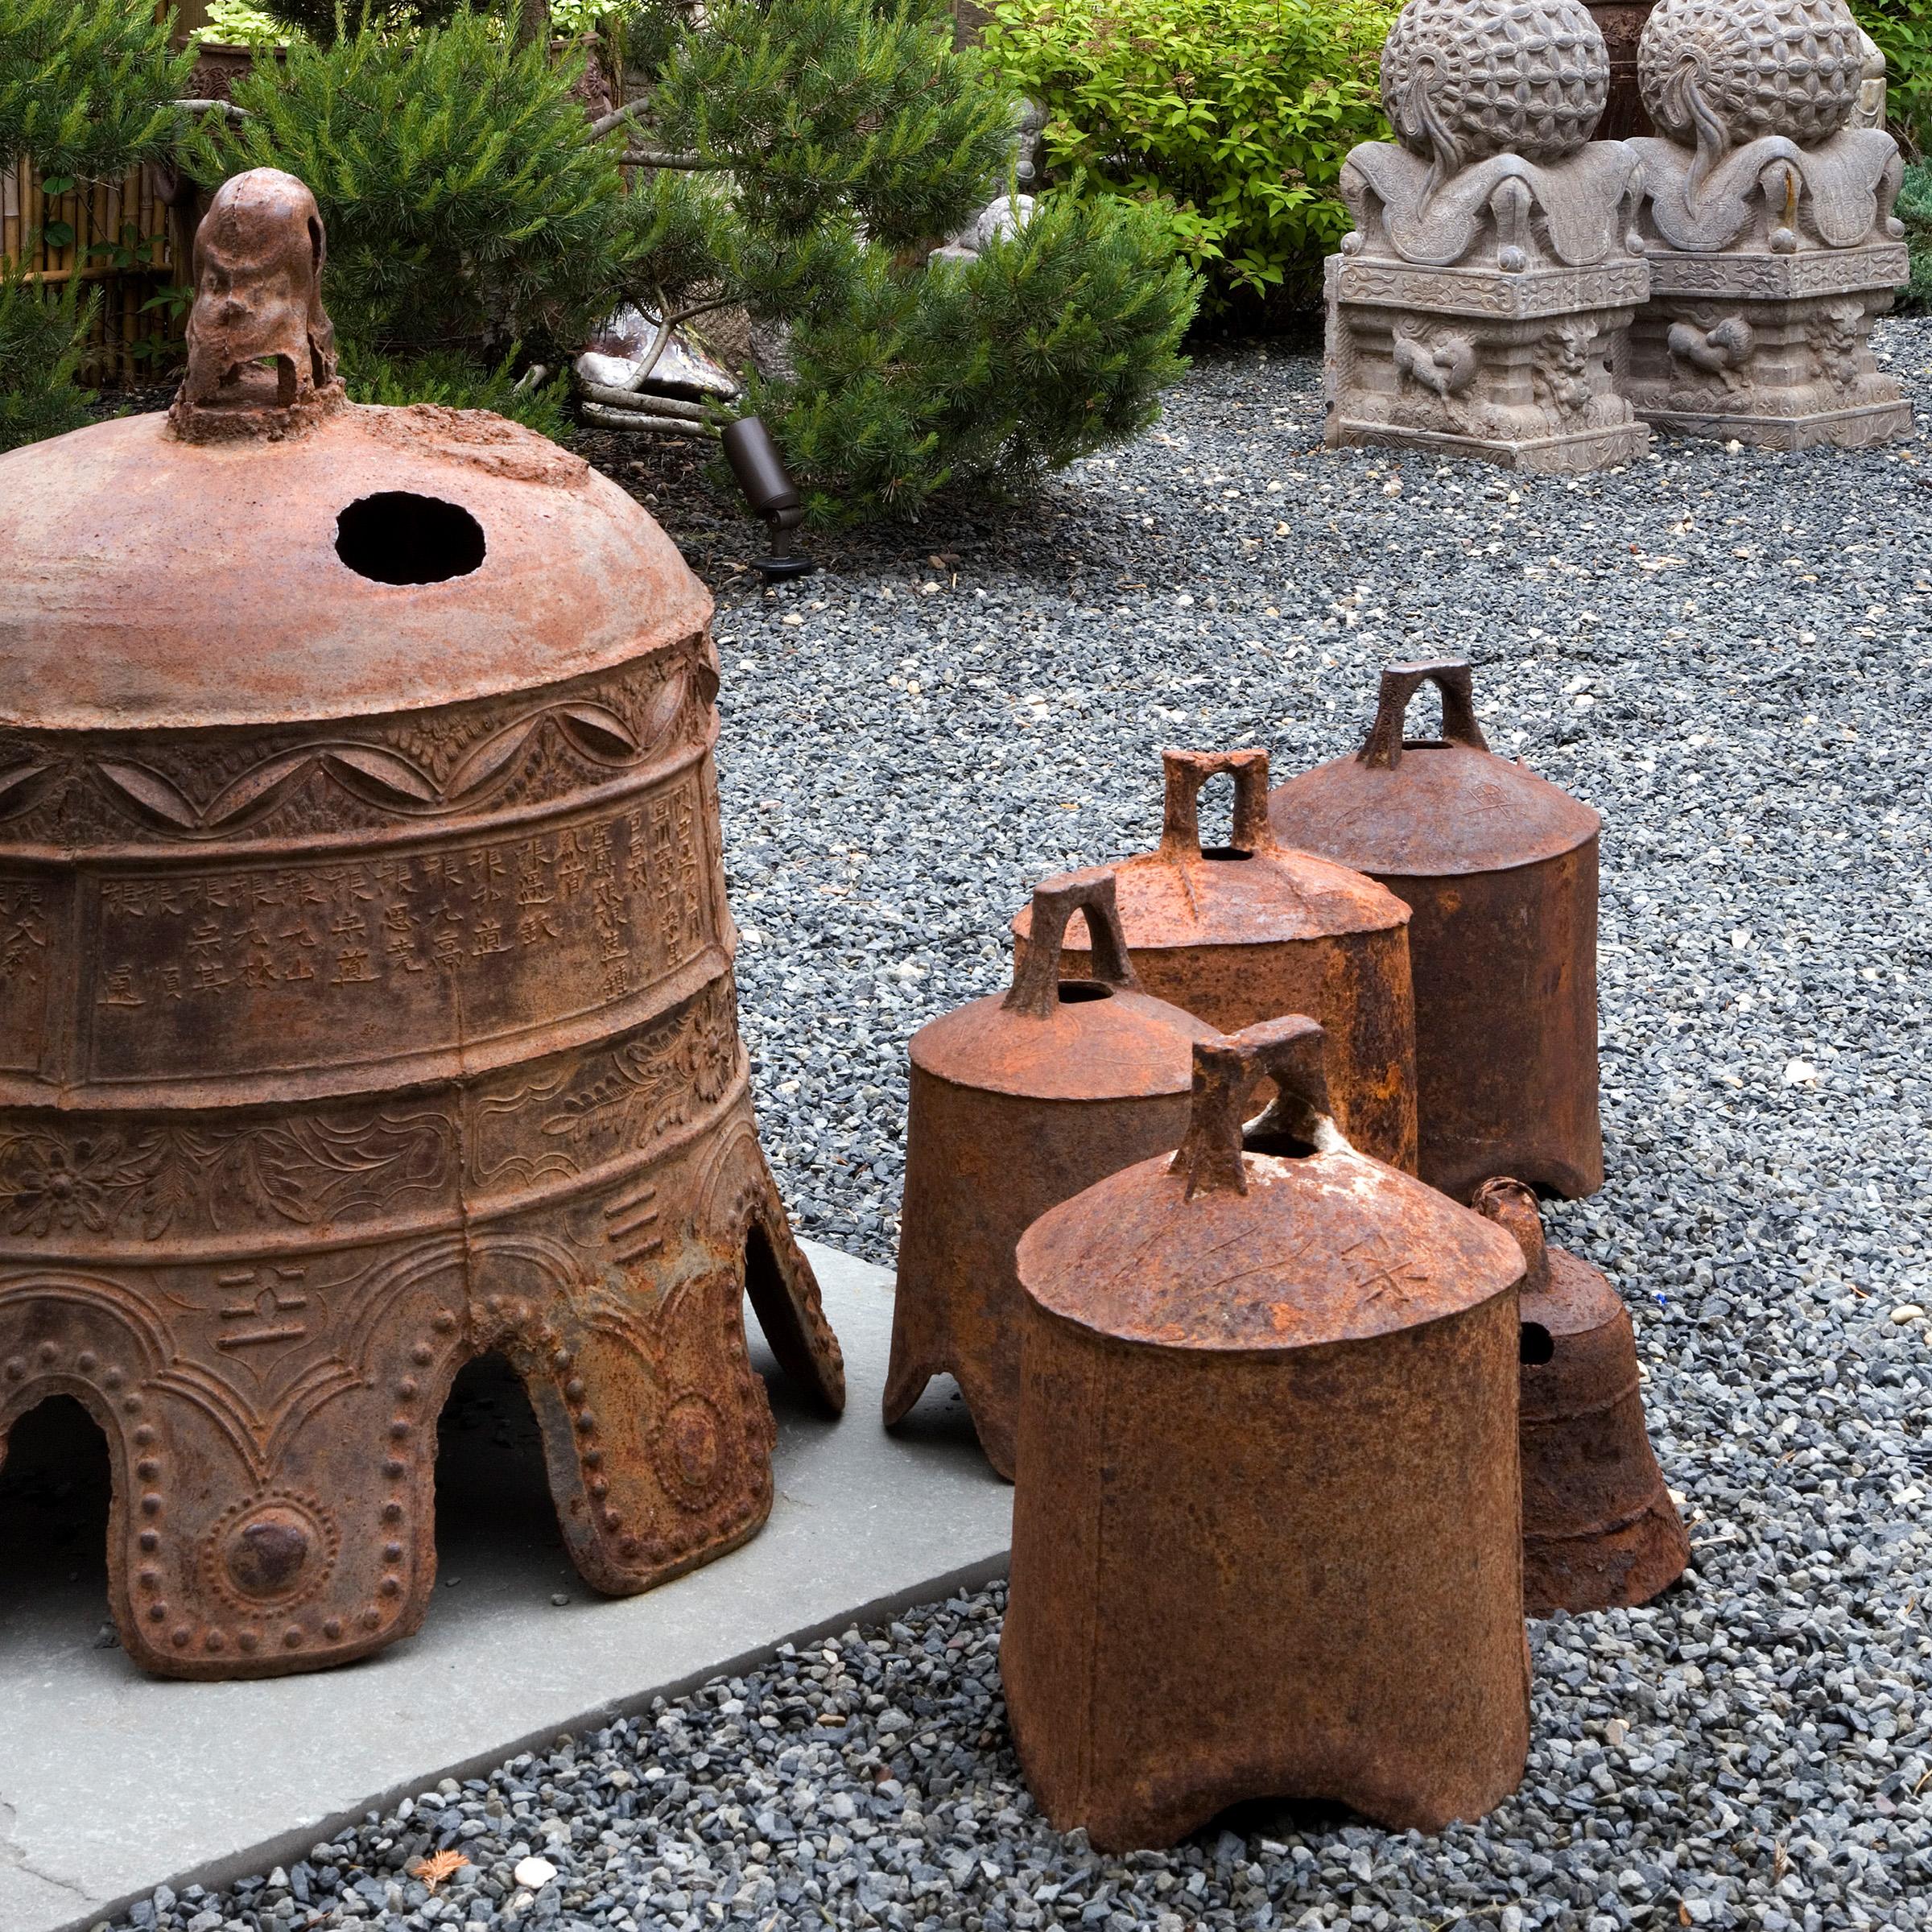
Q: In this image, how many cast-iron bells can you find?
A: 6